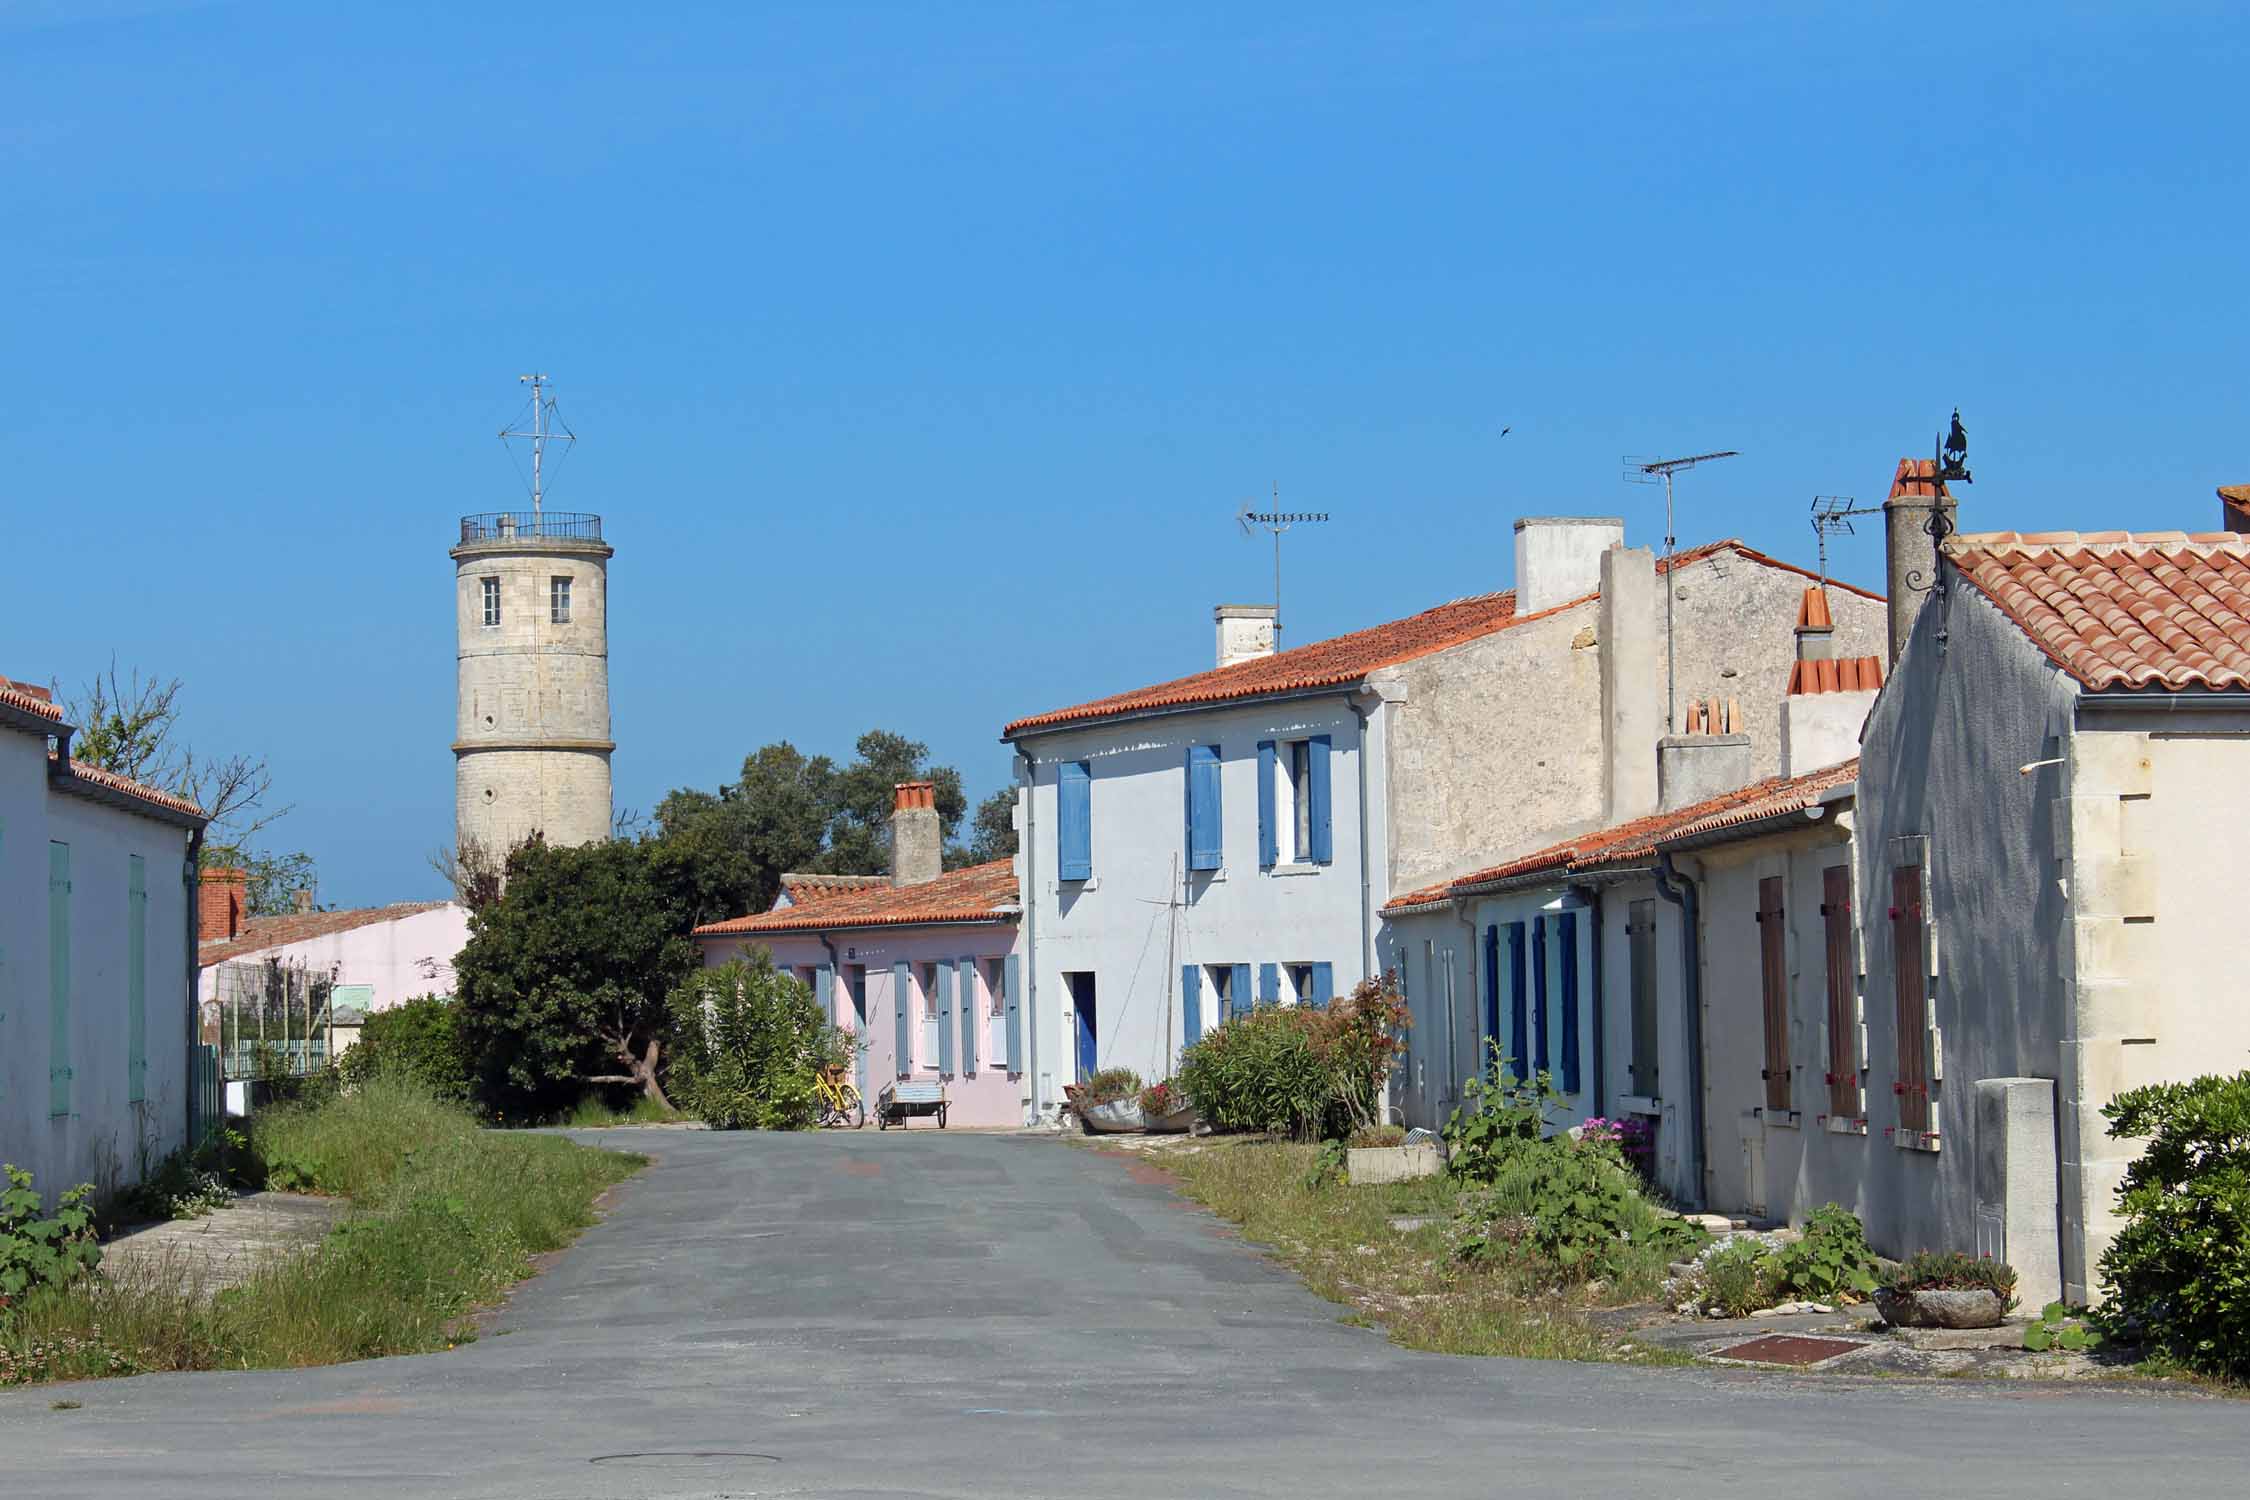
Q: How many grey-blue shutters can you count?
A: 6